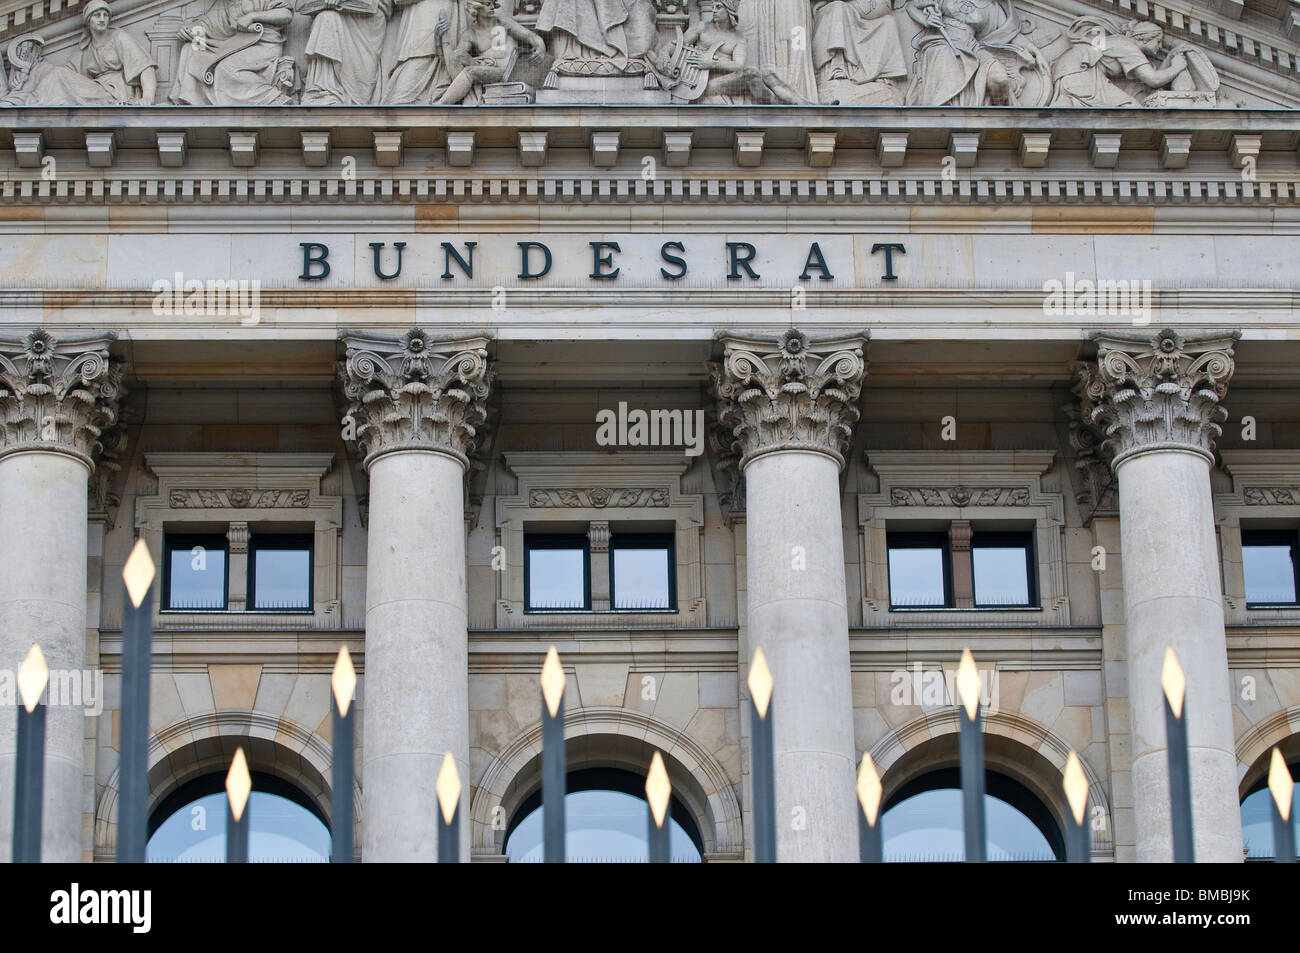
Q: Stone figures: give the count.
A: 11